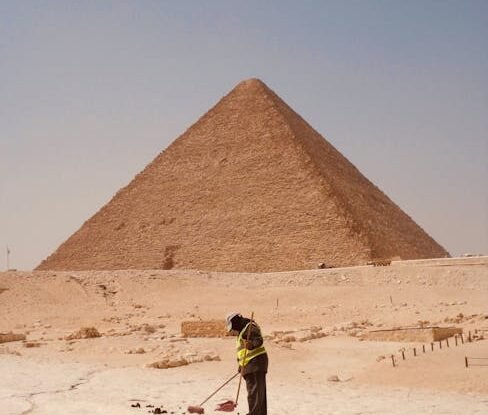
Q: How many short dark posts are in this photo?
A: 11